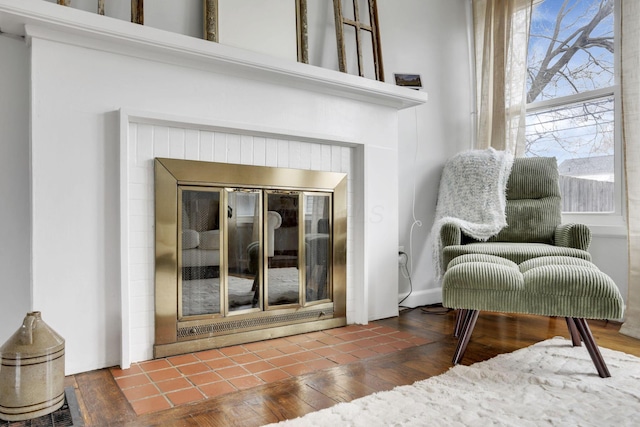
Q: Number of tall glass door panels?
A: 4